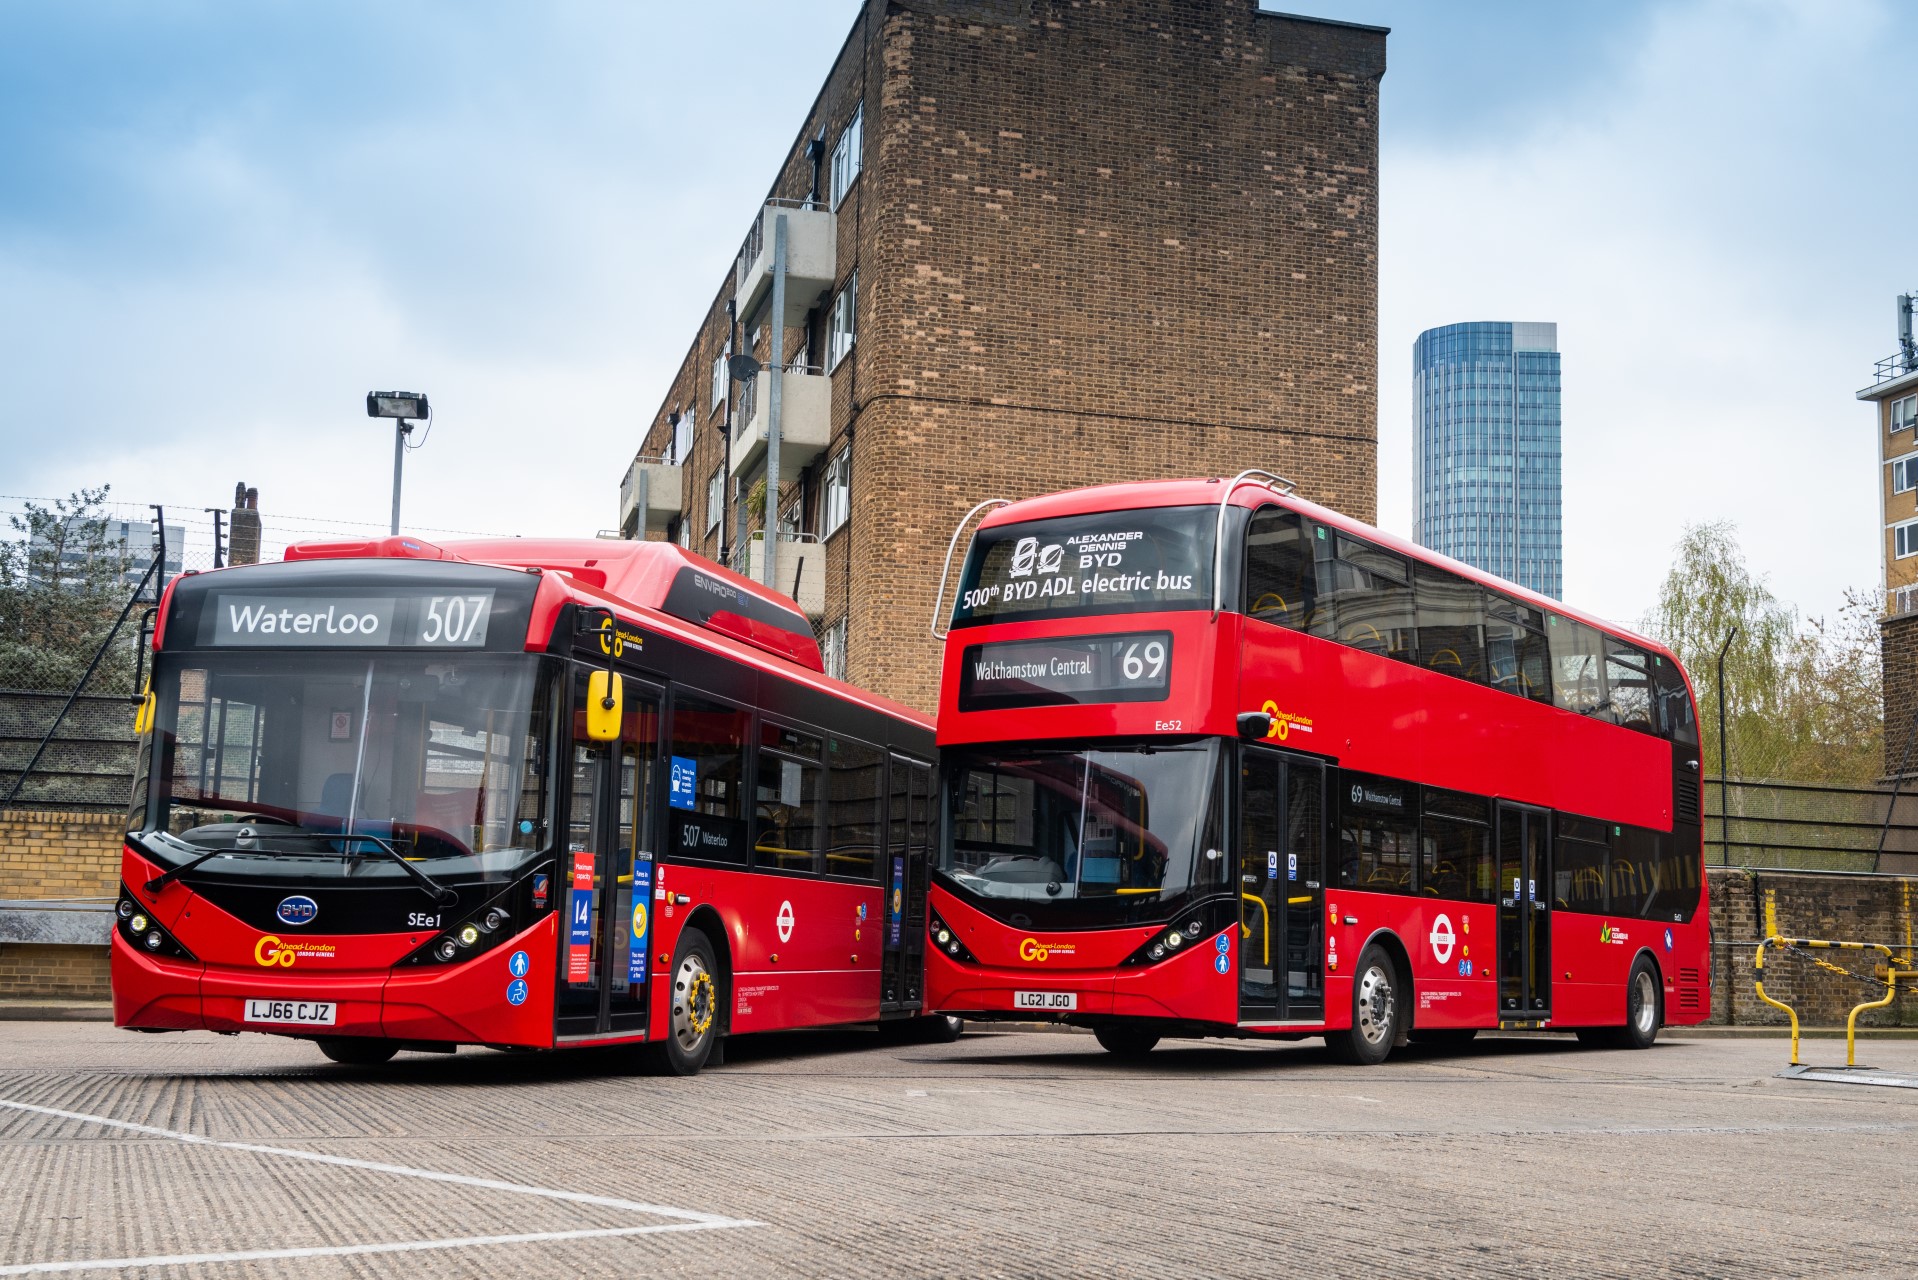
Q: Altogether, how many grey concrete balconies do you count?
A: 4